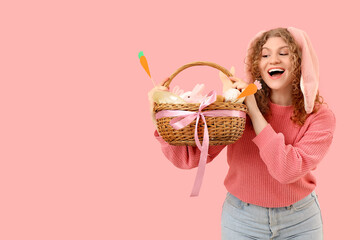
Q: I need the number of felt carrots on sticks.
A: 2